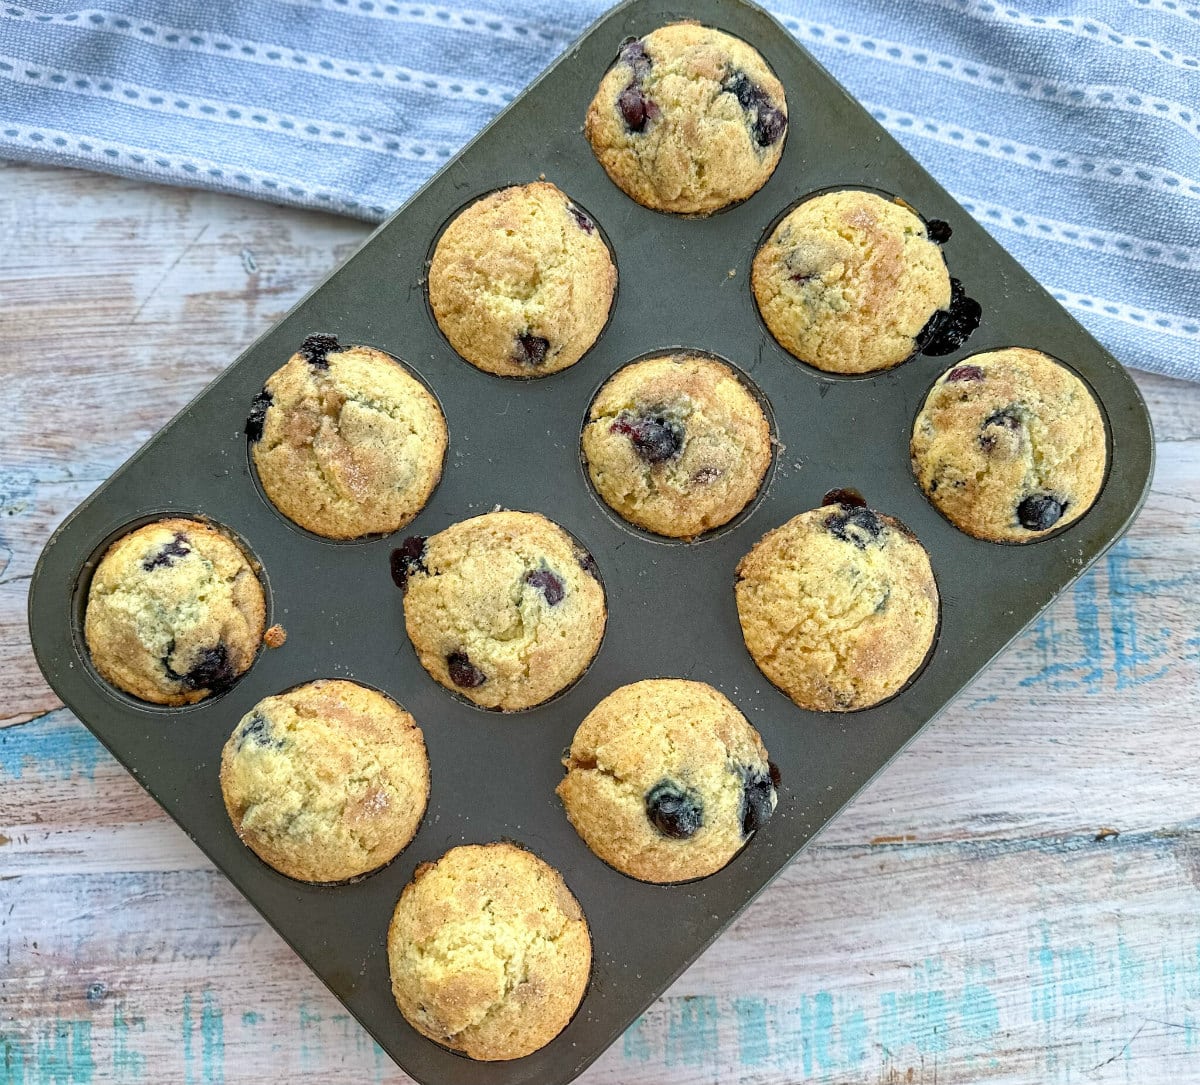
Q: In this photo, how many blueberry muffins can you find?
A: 12